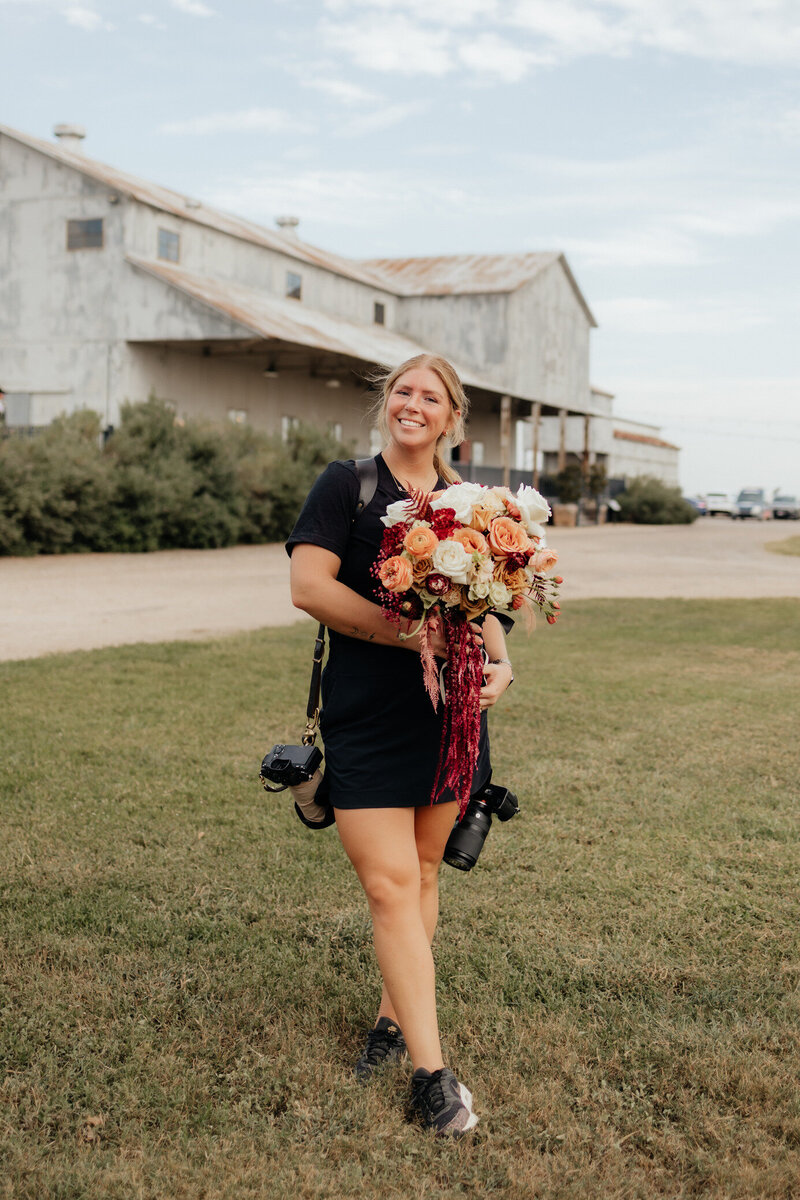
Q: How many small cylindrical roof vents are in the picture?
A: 2